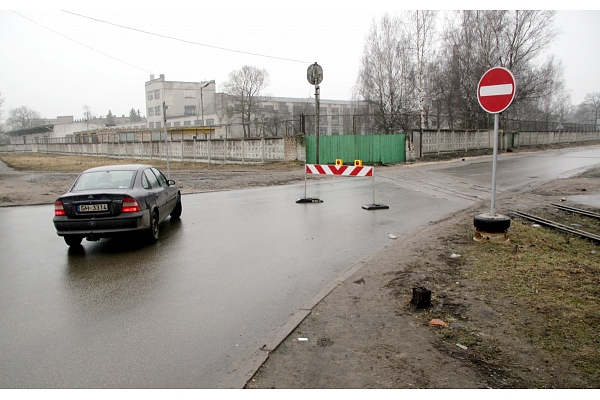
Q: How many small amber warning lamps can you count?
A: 2